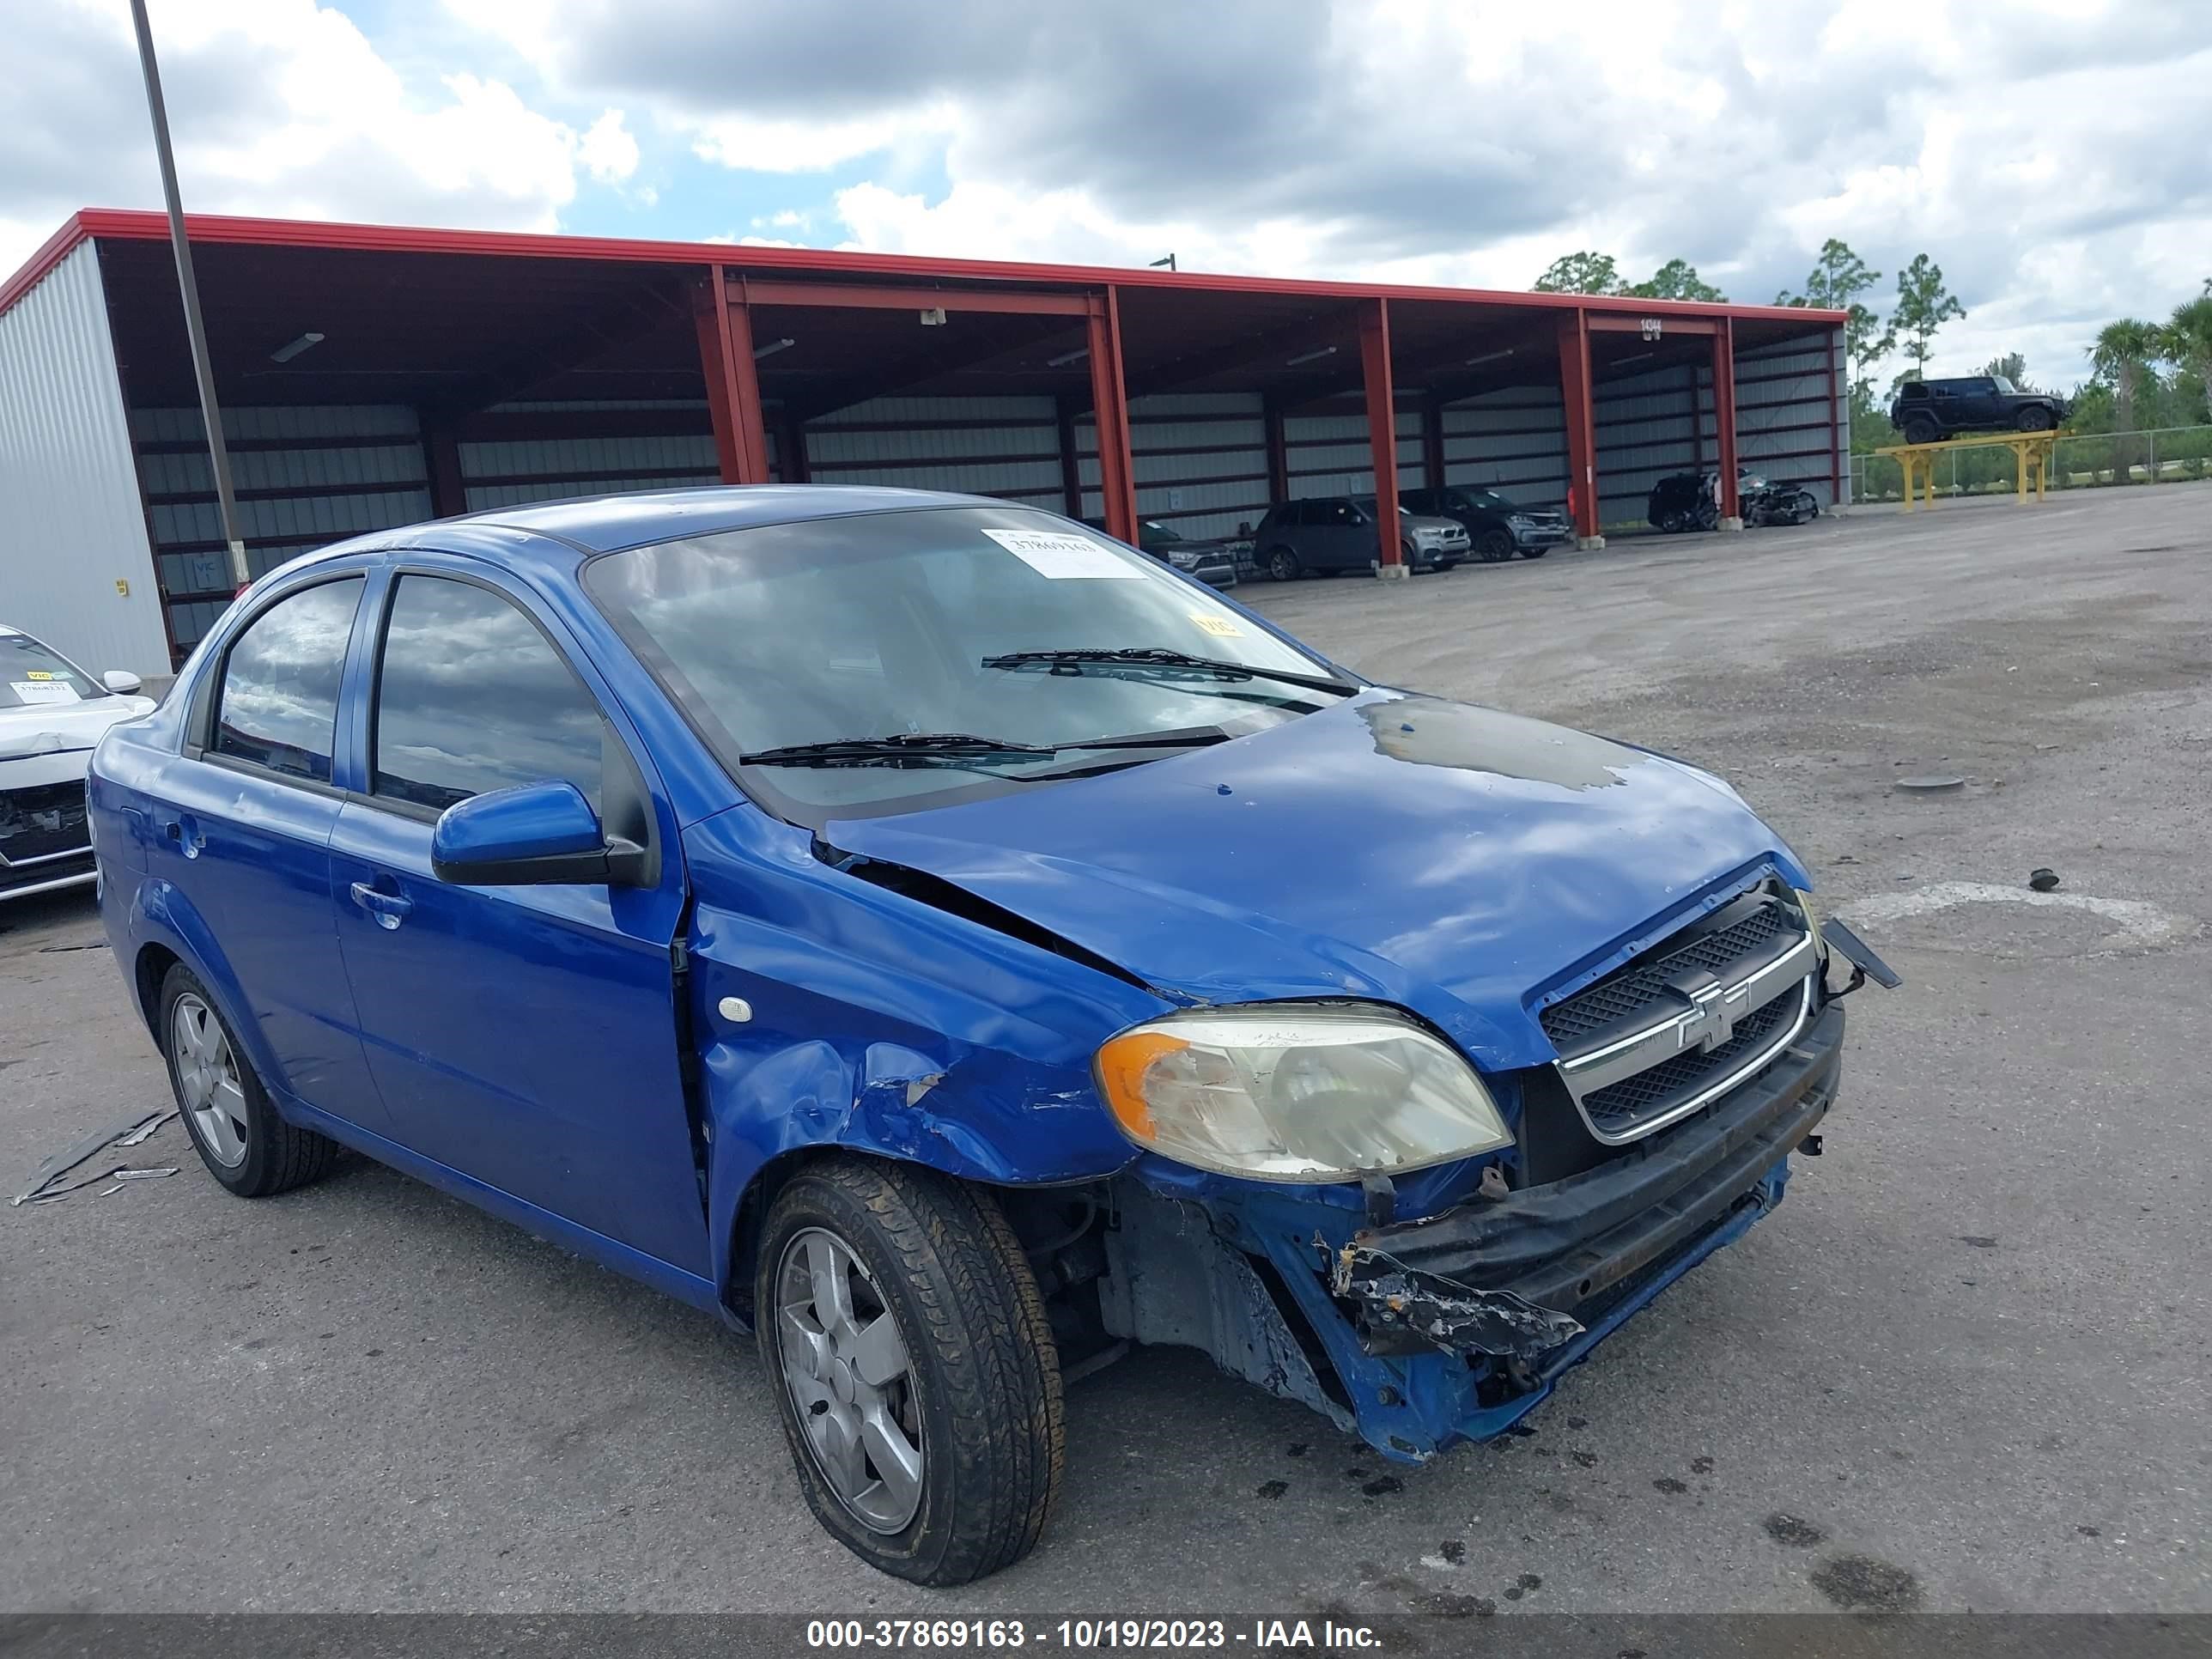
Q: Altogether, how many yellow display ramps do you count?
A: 1